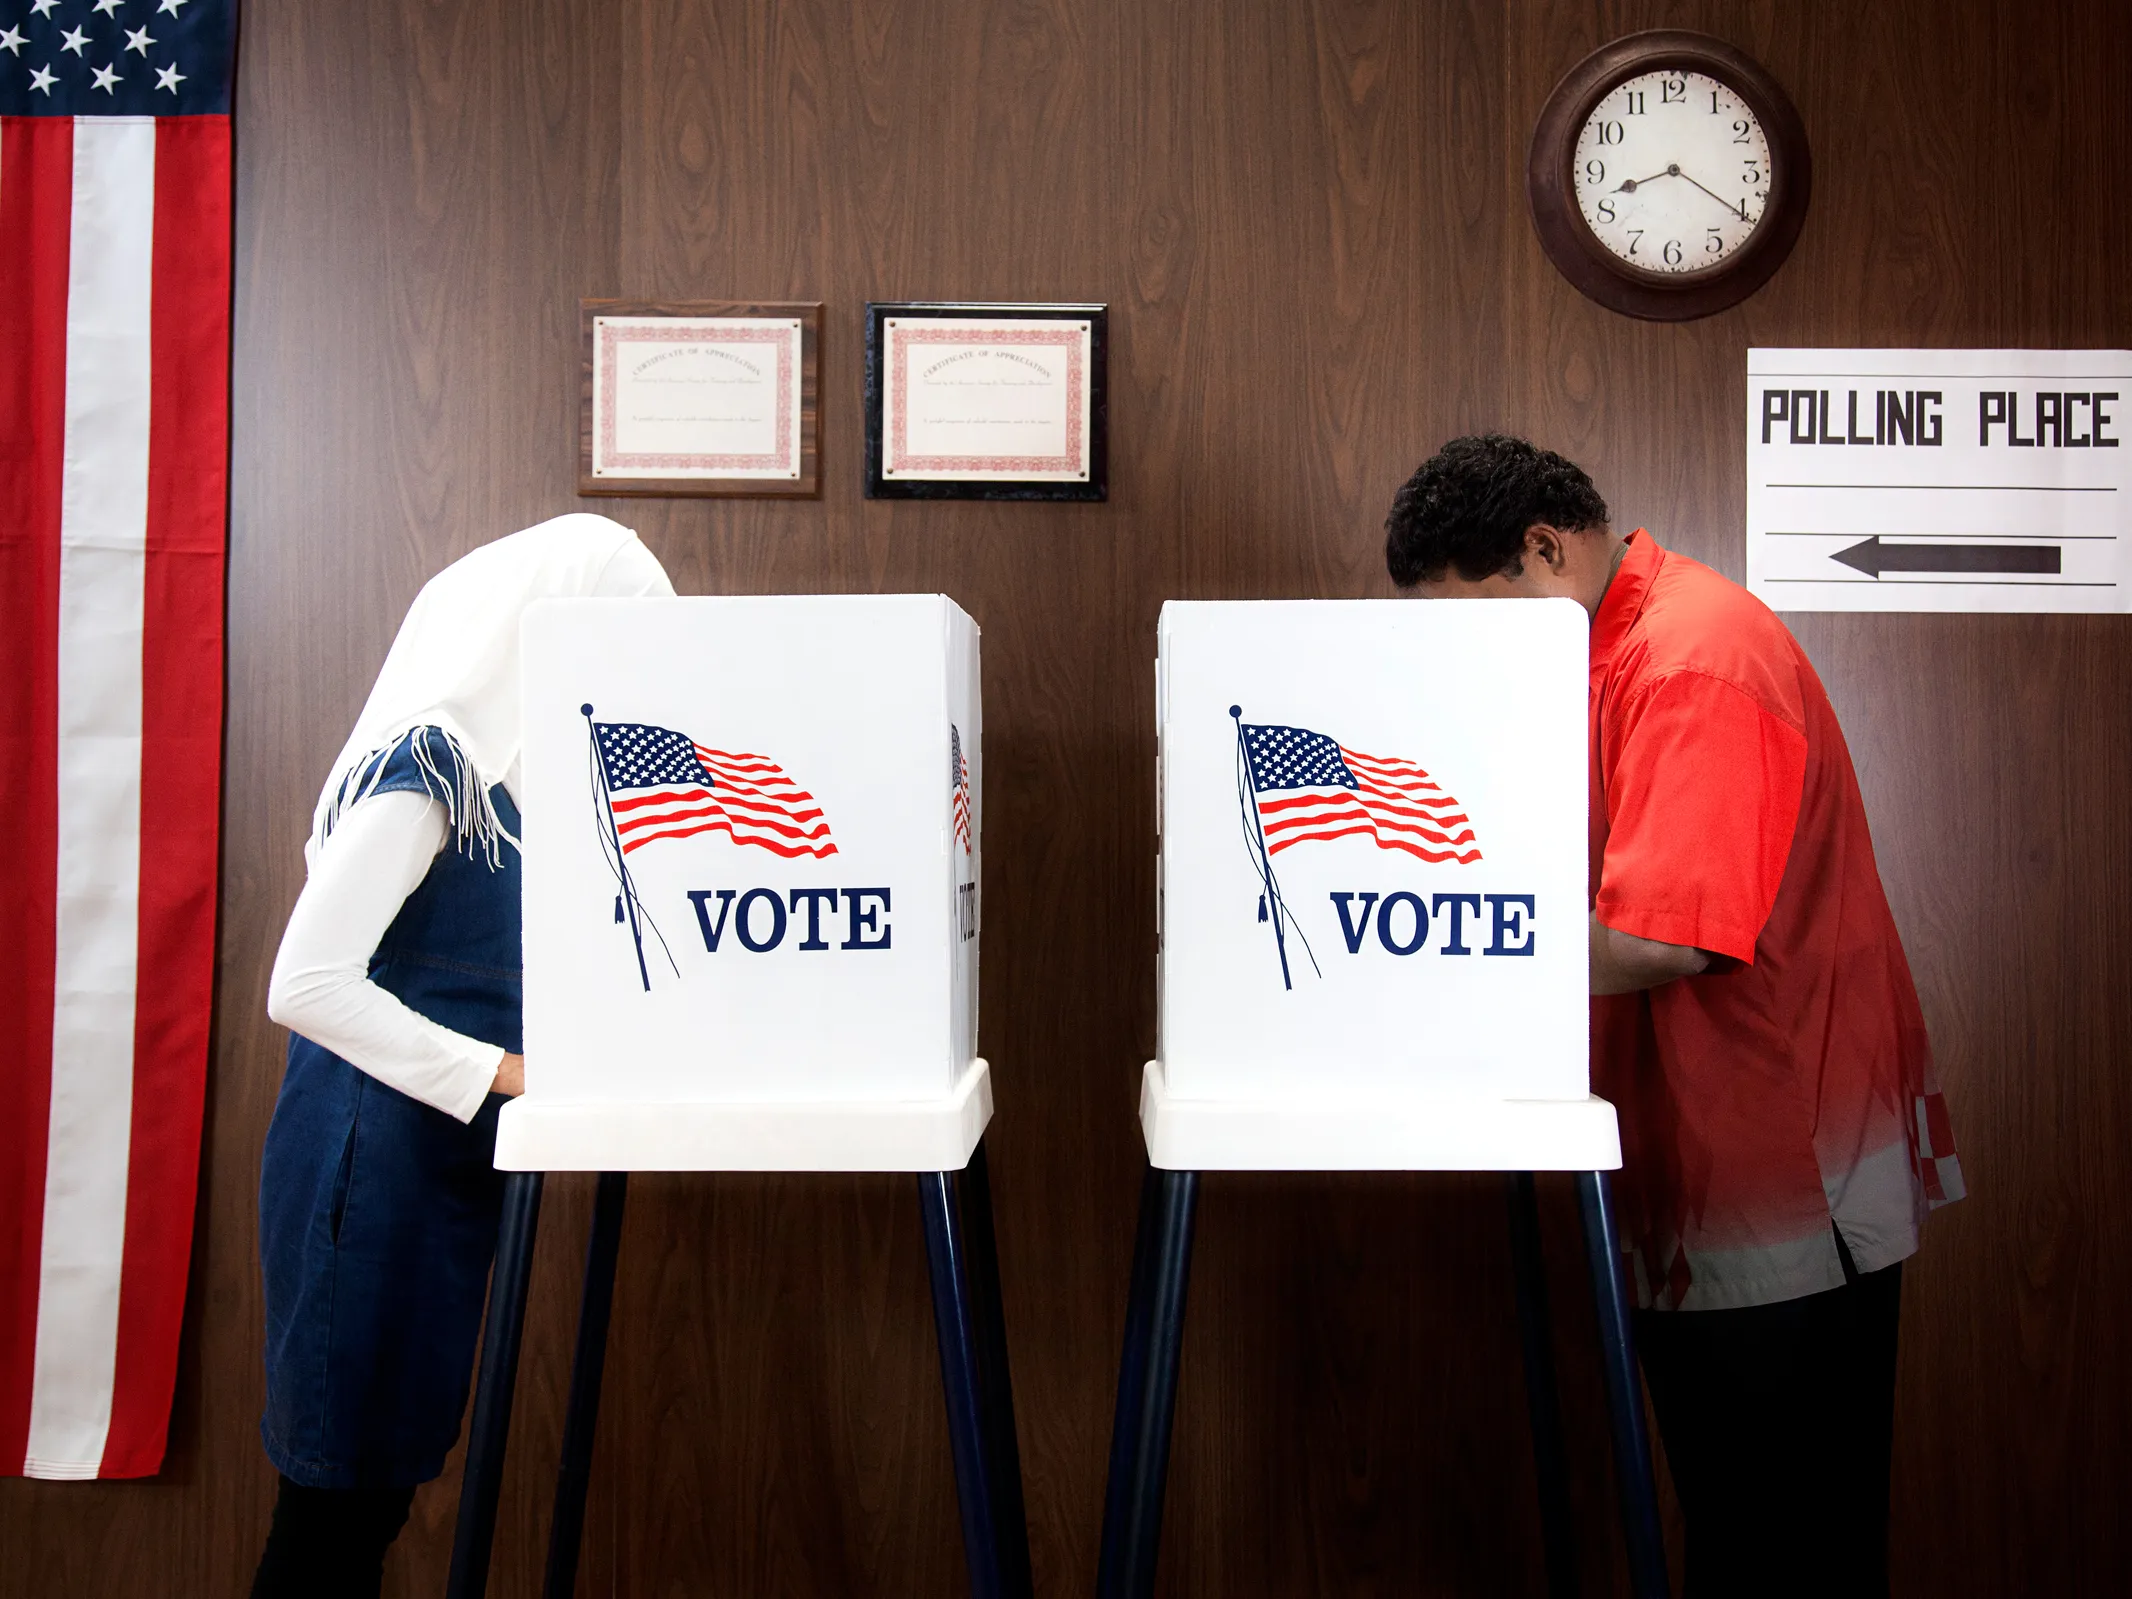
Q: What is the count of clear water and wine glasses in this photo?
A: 0